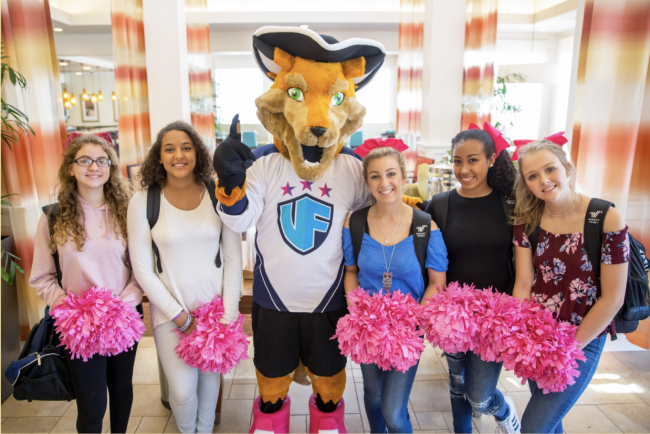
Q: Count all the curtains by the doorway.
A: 6